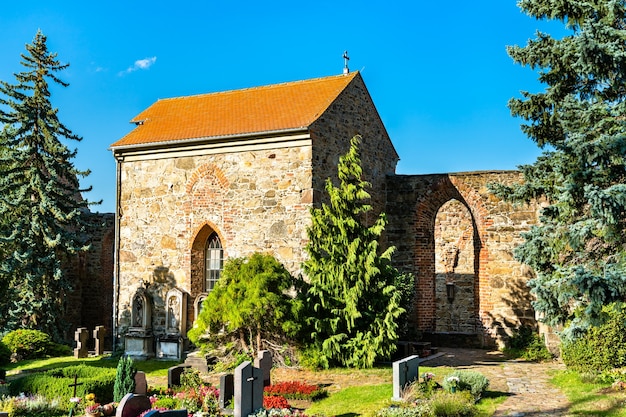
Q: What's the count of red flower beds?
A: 2